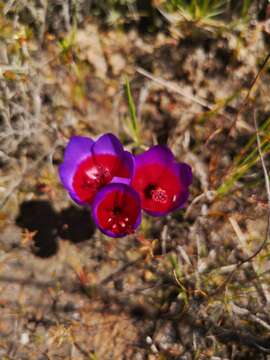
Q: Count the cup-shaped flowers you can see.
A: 3